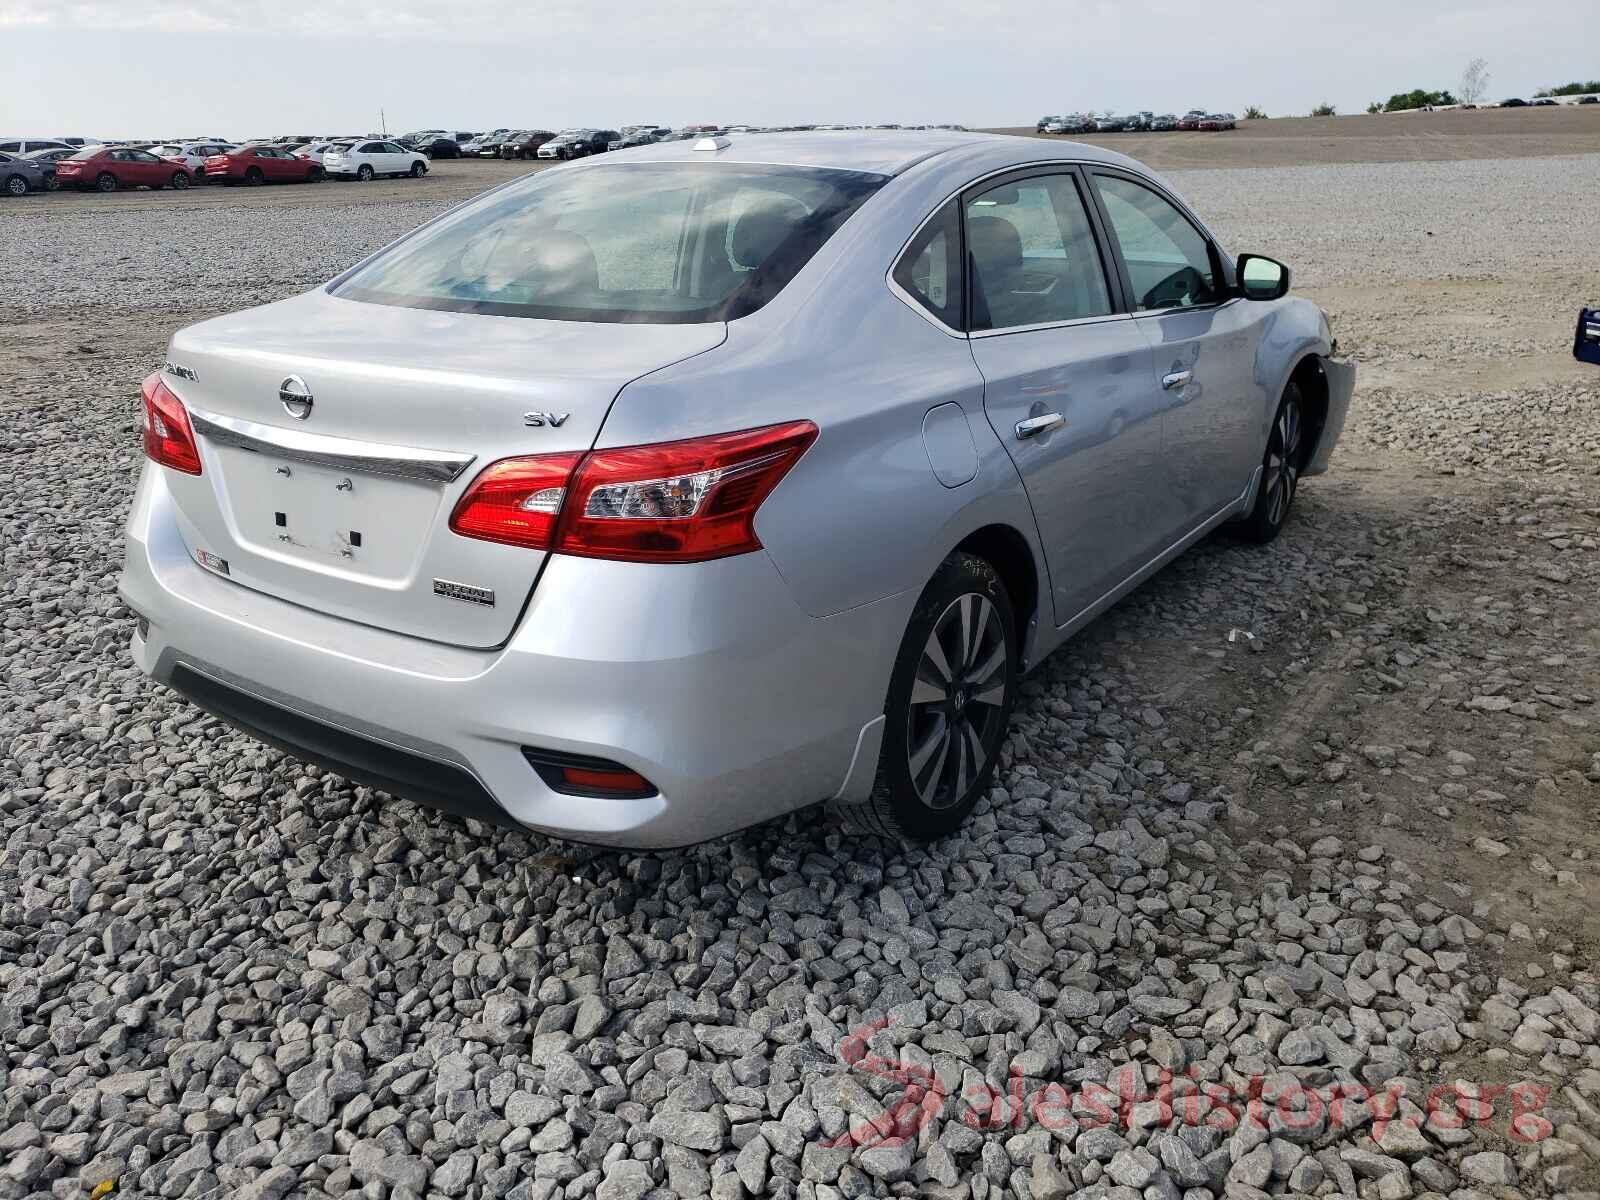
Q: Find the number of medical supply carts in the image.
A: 0